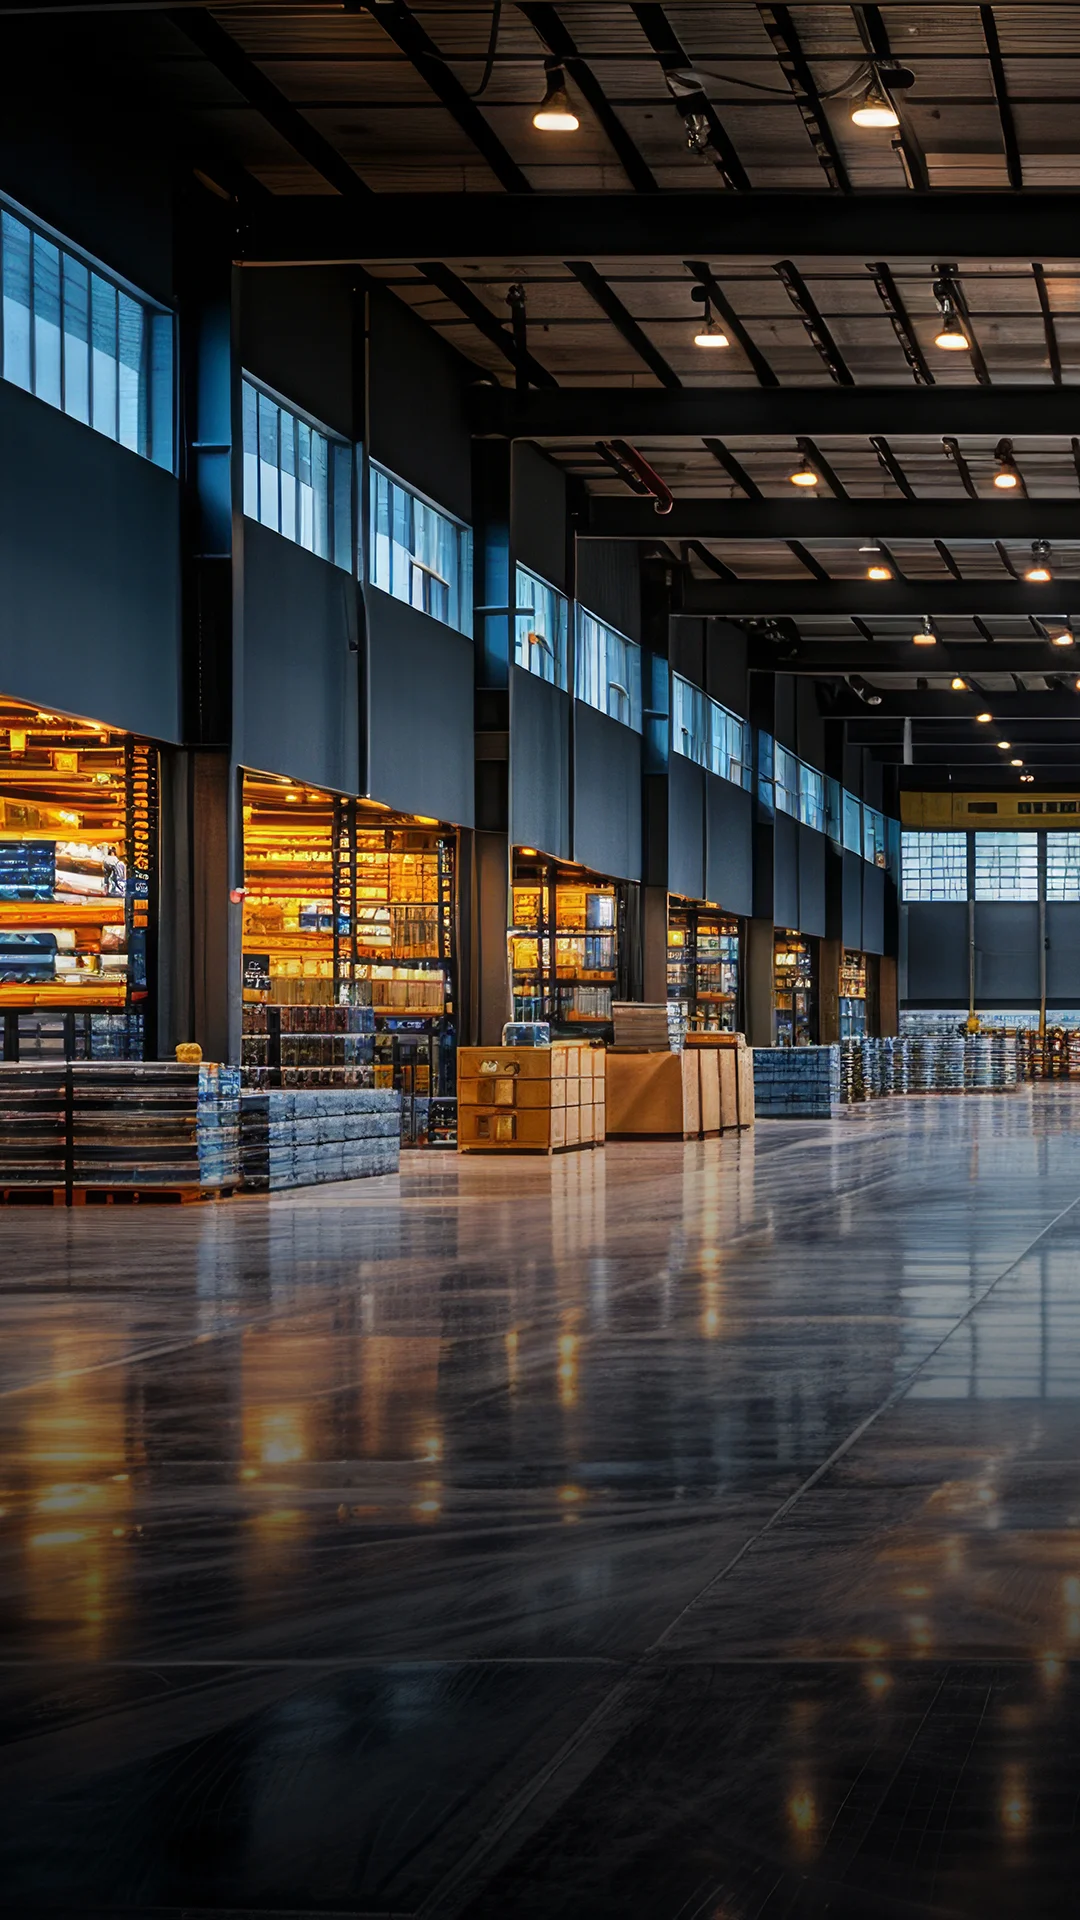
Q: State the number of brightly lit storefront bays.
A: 6